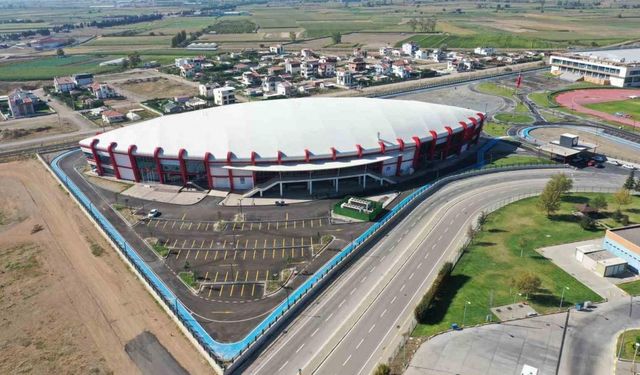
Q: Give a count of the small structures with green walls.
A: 1